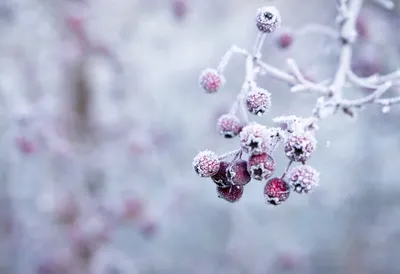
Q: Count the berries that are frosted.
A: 13